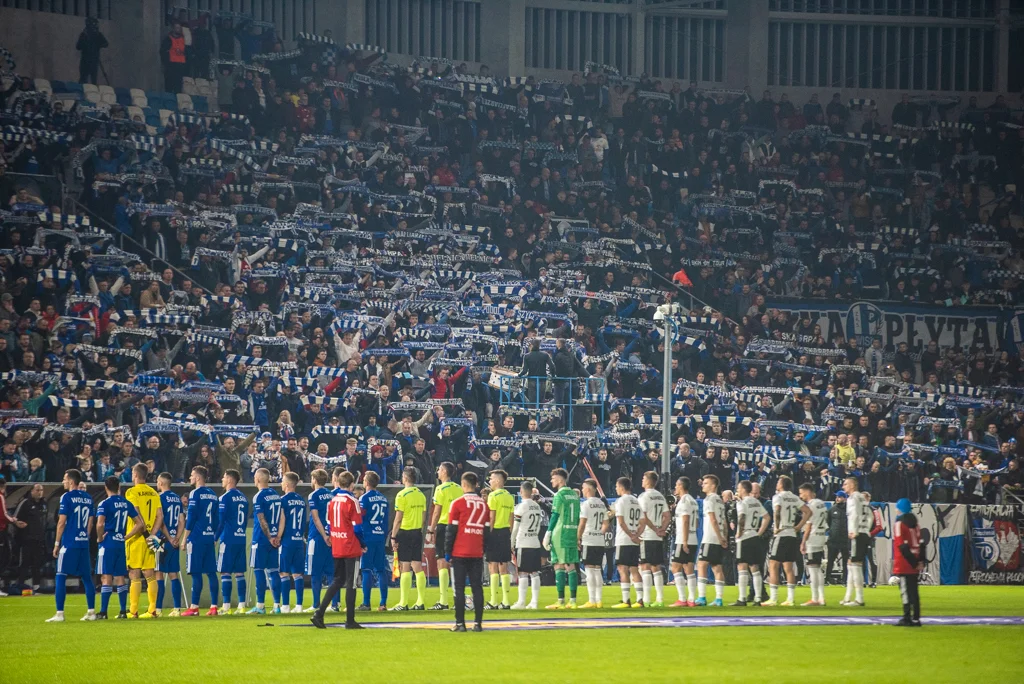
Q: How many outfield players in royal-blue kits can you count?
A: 10